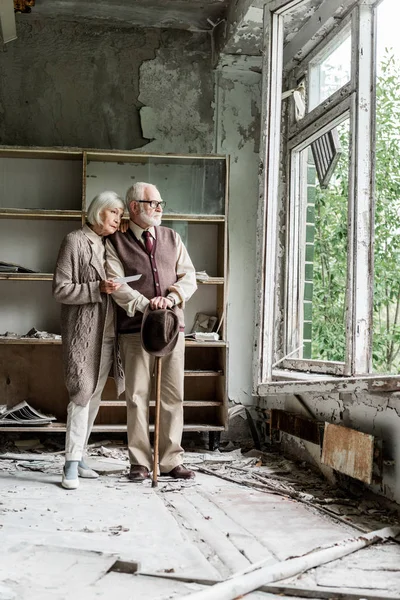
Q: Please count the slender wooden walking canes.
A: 1